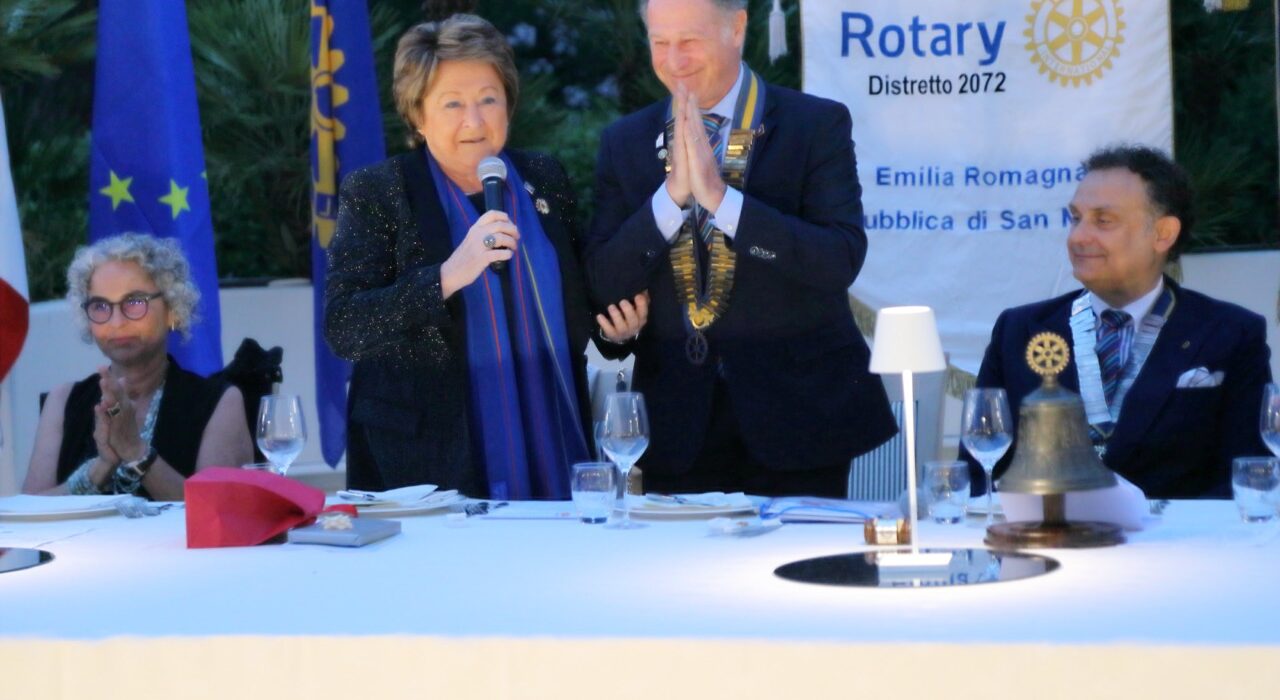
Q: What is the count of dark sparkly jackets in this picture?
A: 1